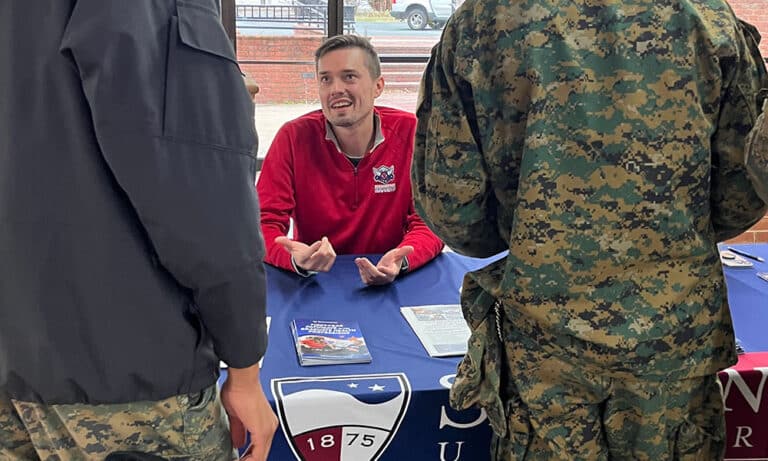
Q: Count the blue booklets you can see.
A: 1